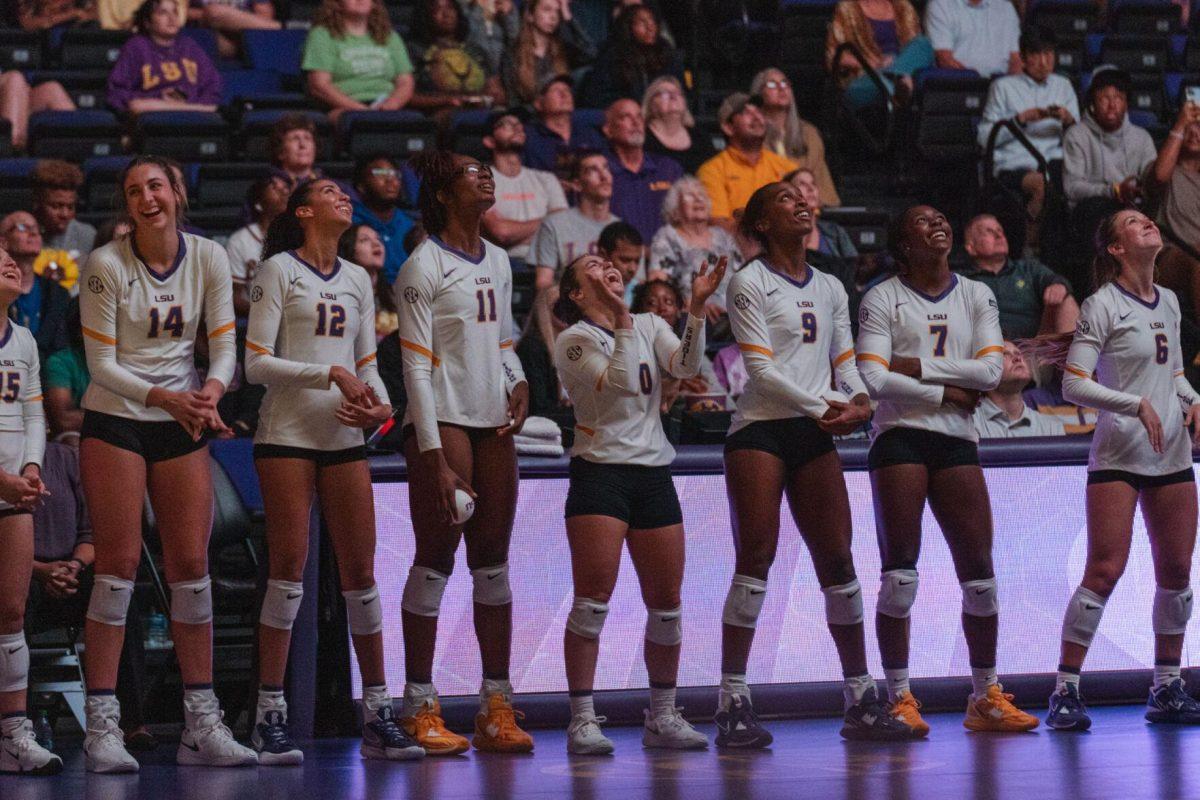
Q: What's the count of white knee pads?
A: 15